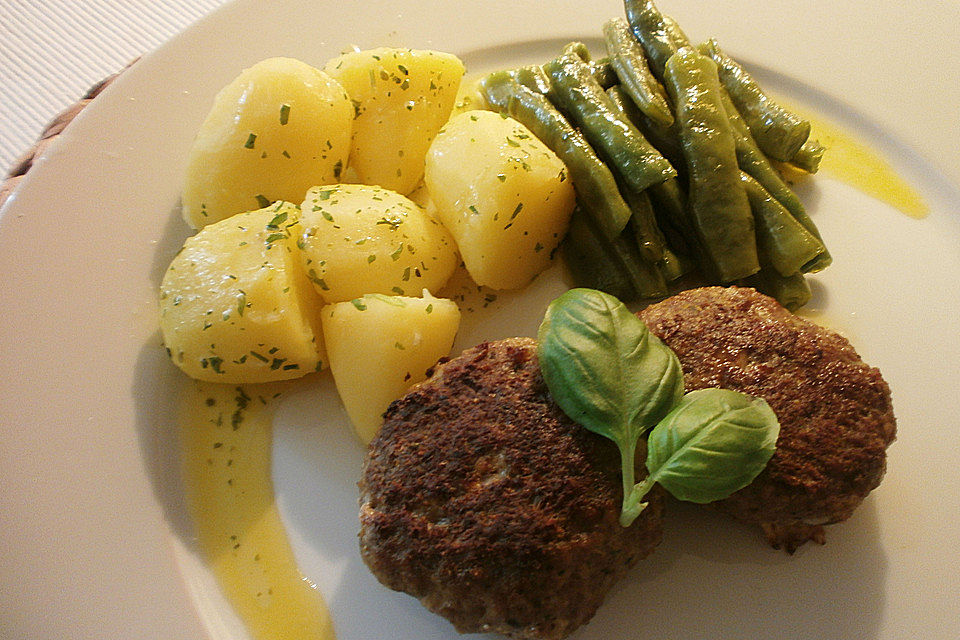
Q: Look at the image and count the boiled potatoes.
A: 6